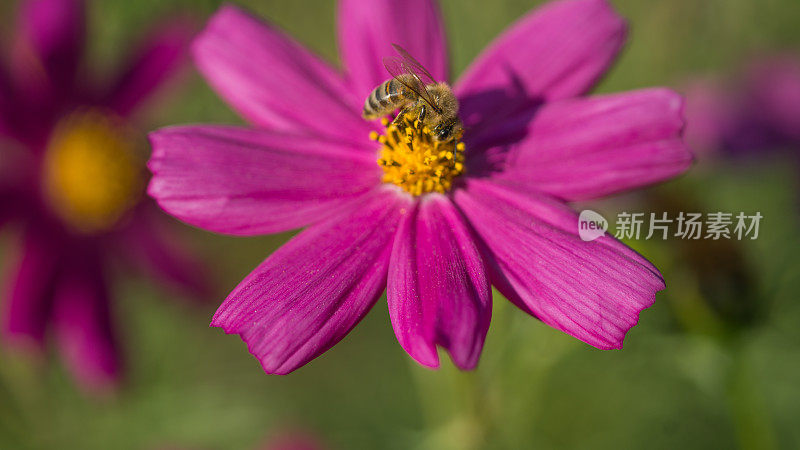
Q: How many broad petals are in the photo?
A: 8